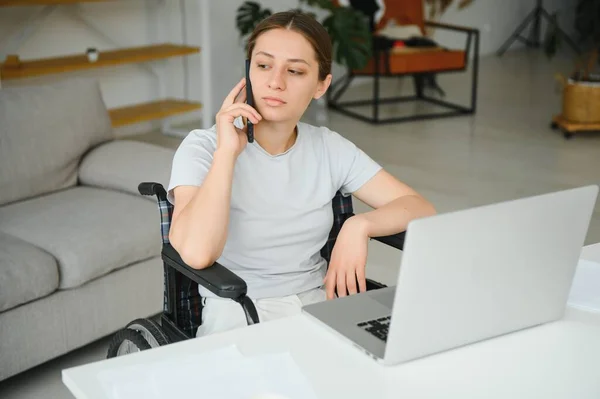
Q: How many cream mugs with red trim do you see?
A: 0